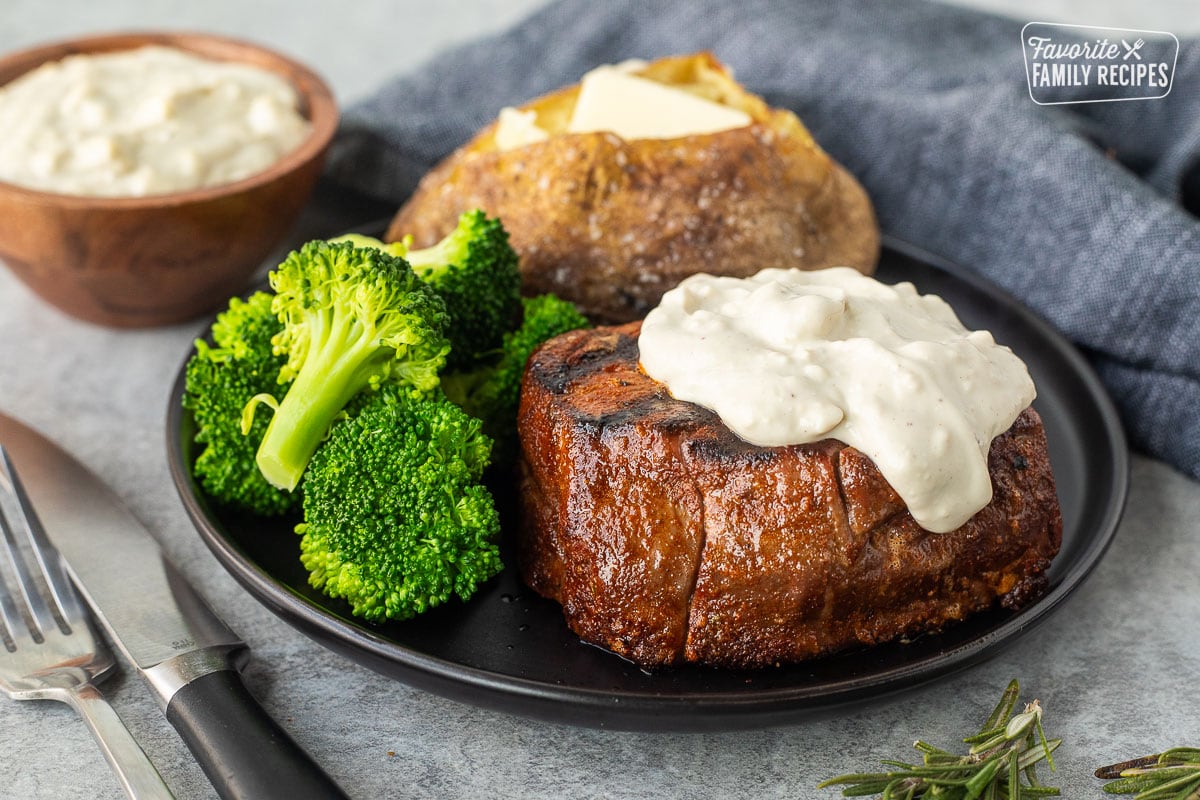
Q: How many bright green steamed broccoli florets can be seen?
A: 5